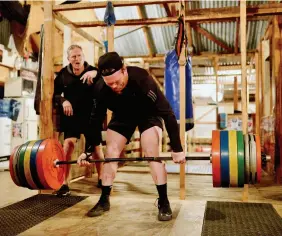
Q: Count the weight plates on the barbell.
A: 14